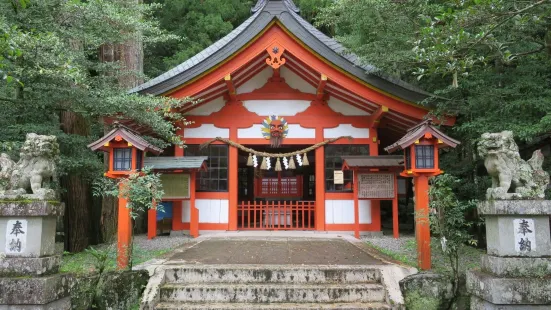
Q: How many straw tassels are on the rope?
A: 5